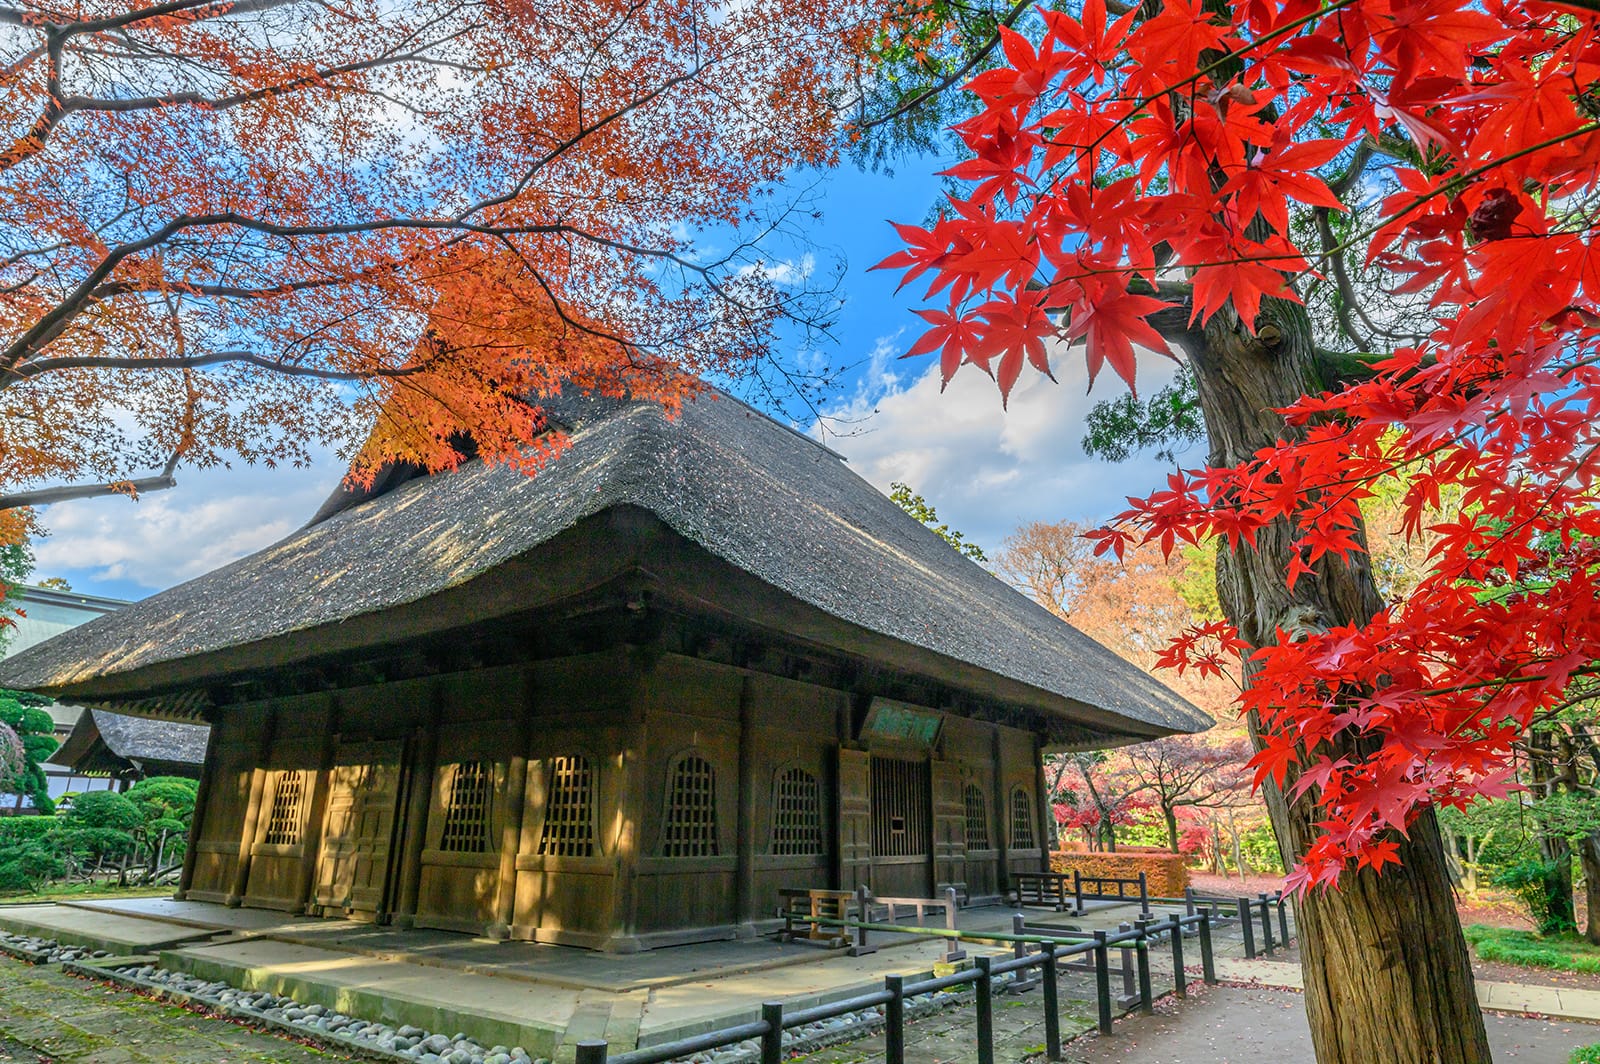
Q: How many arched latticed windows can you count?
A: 7